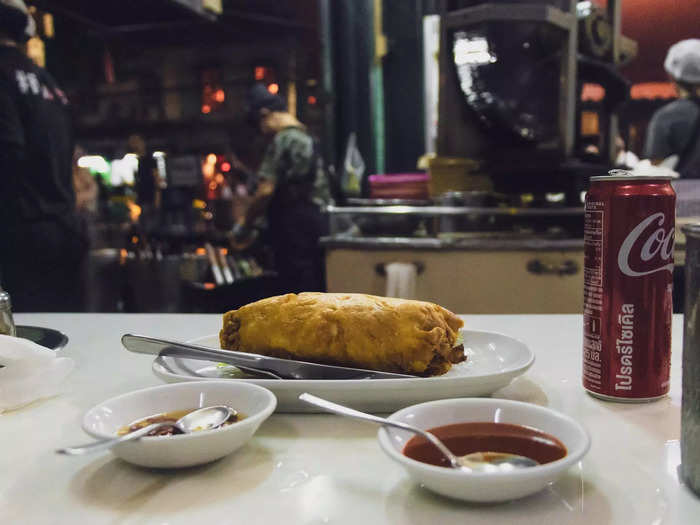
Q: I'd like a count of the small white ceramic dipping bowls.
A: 2